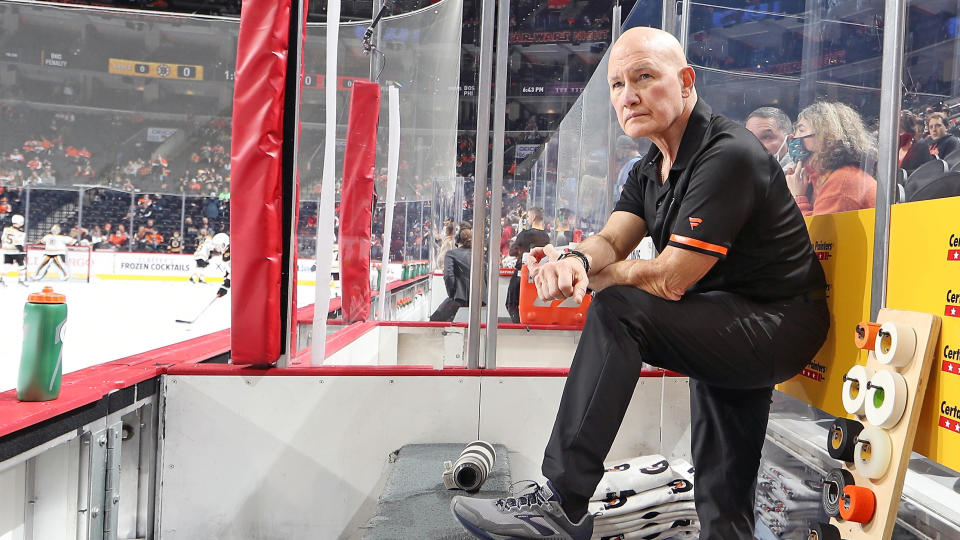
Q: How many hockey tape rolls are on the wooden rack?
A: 9